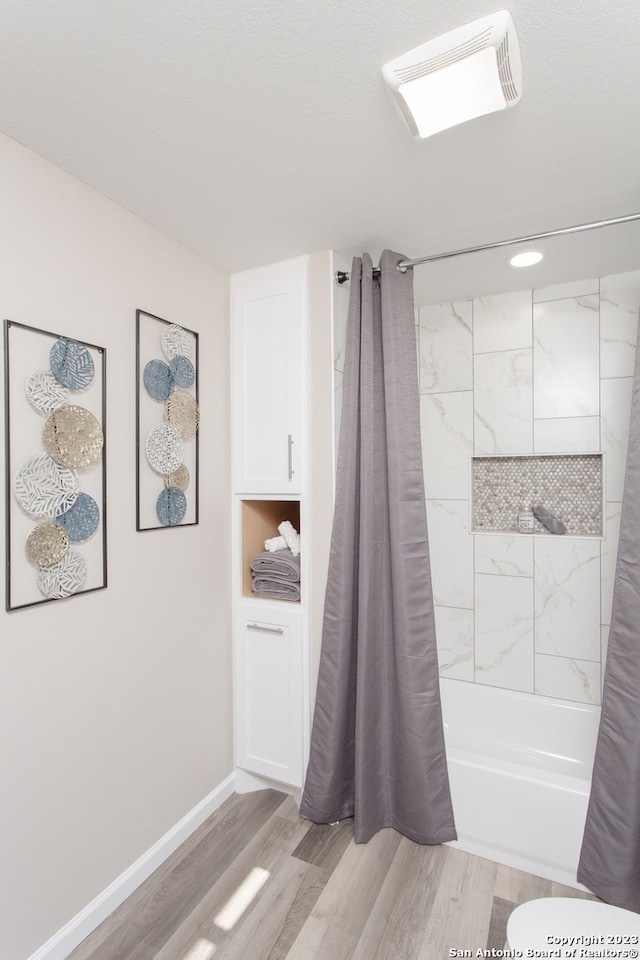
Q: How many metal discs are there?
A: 14